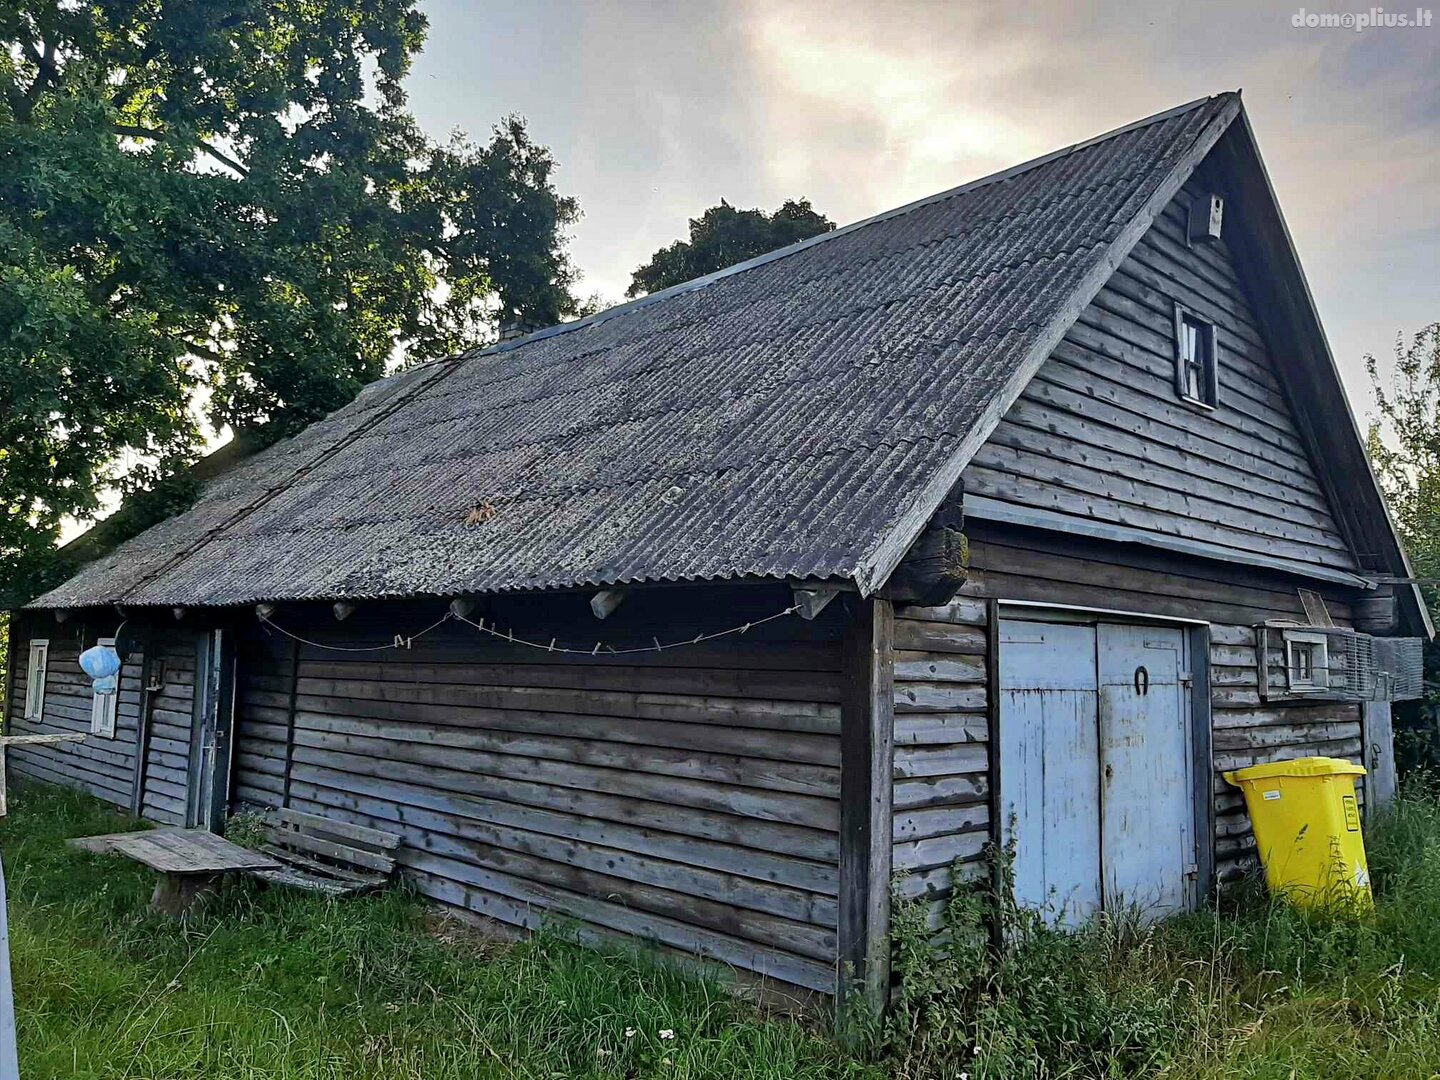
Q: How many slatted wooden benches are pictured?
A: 1